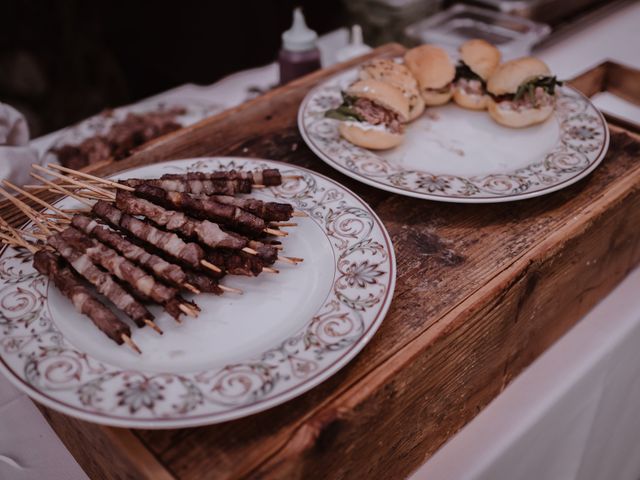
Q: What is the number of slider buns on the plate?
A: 5